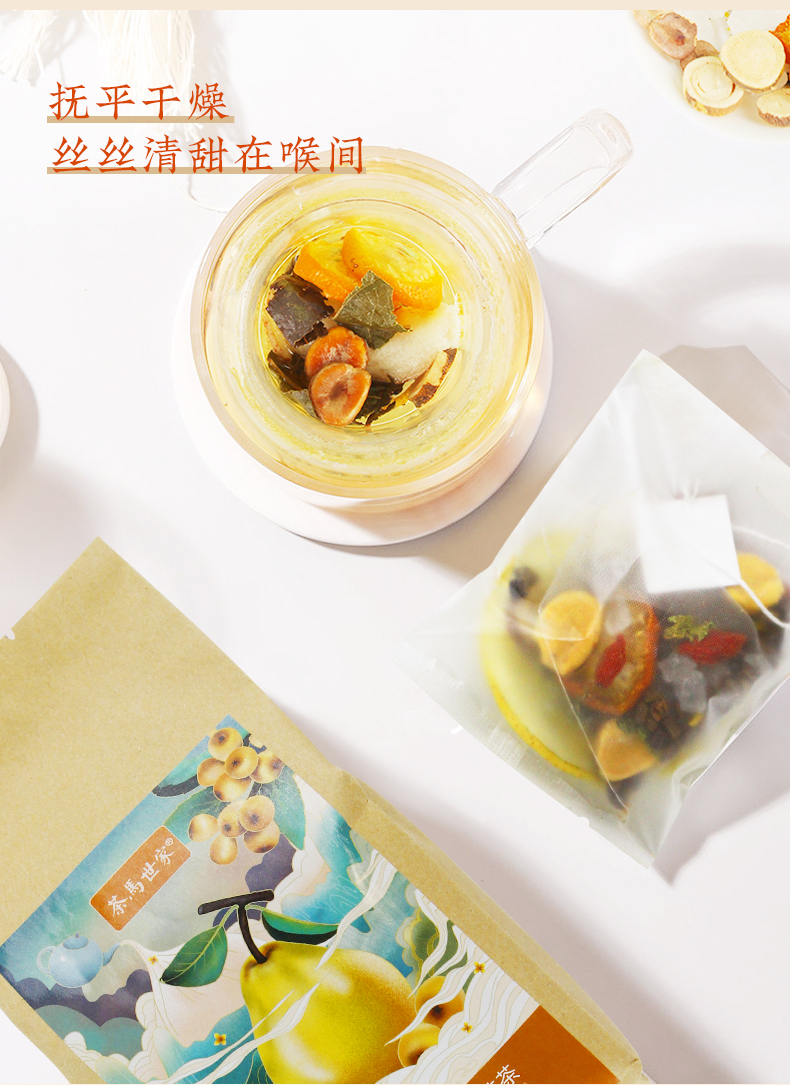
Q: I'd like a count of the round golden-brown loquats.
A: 12